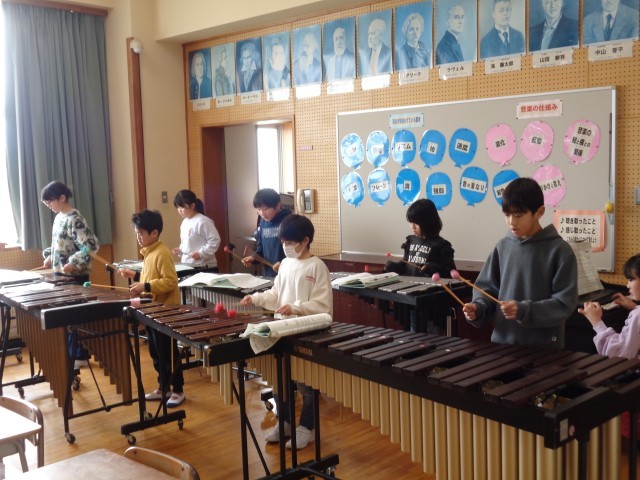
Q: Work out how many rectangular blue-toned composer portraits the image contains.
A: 12